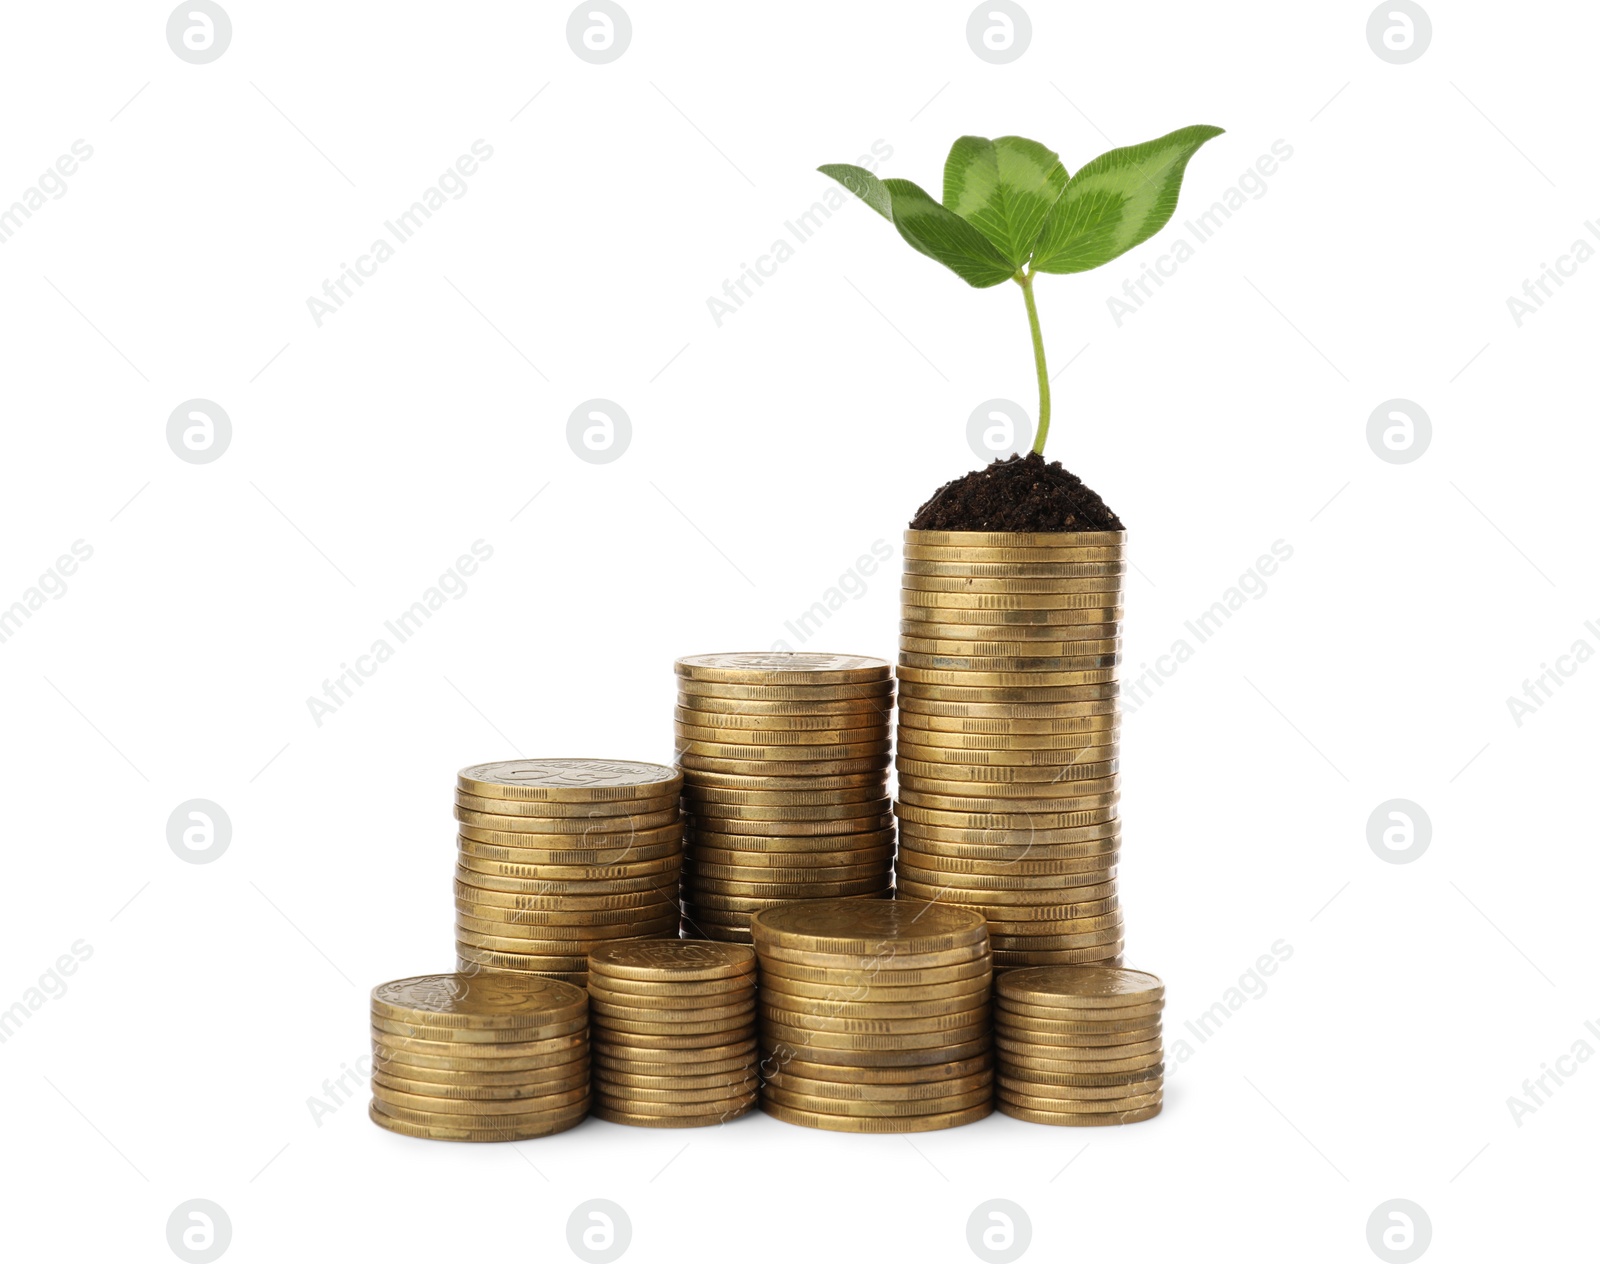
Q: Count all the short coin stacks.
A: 4